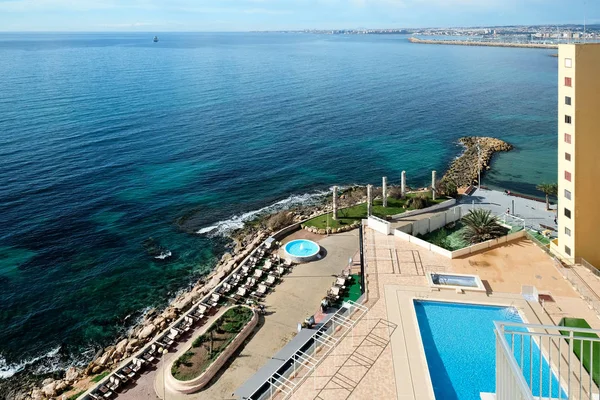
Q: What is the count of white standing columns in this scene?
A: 5